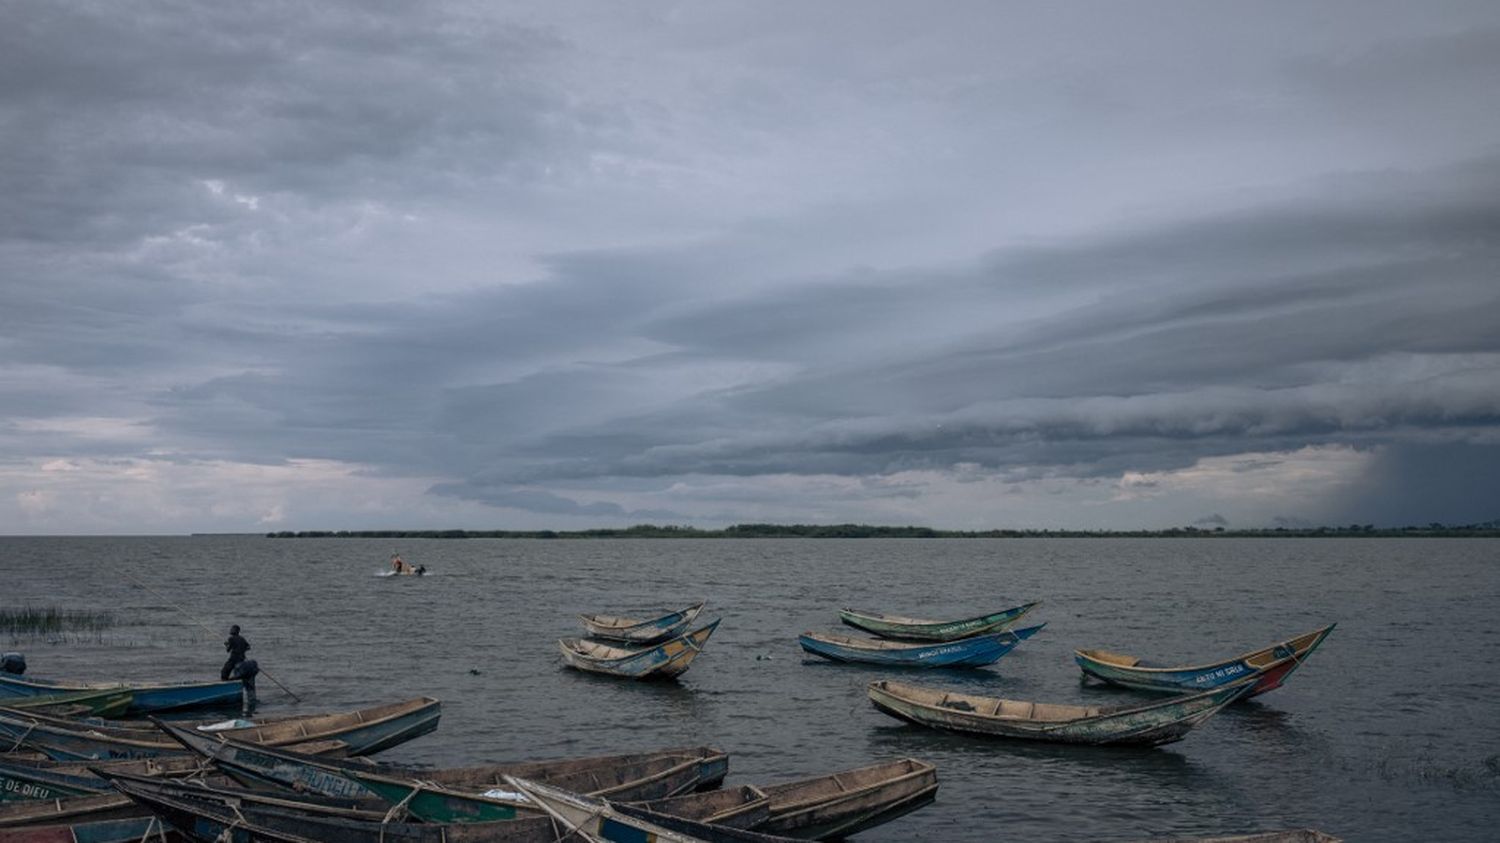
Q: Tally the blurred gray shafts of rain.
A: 1